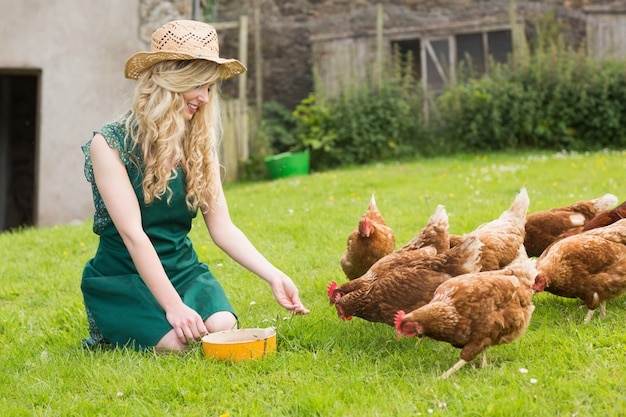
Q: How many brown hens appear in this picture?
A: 8